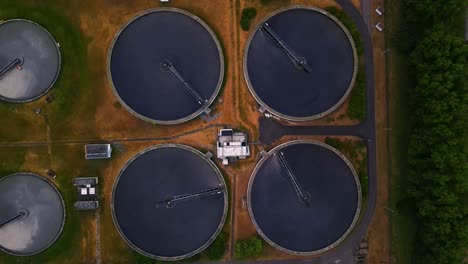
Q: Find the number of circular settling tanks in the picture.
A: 6